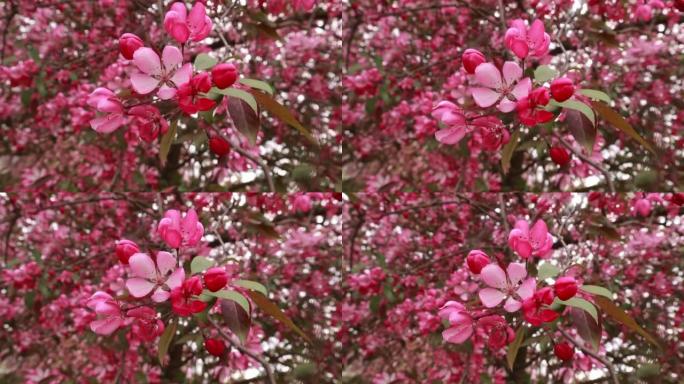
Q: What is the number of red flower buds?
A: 12